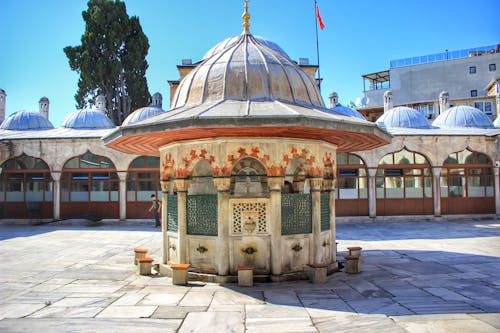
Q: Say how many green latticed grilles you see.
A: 4